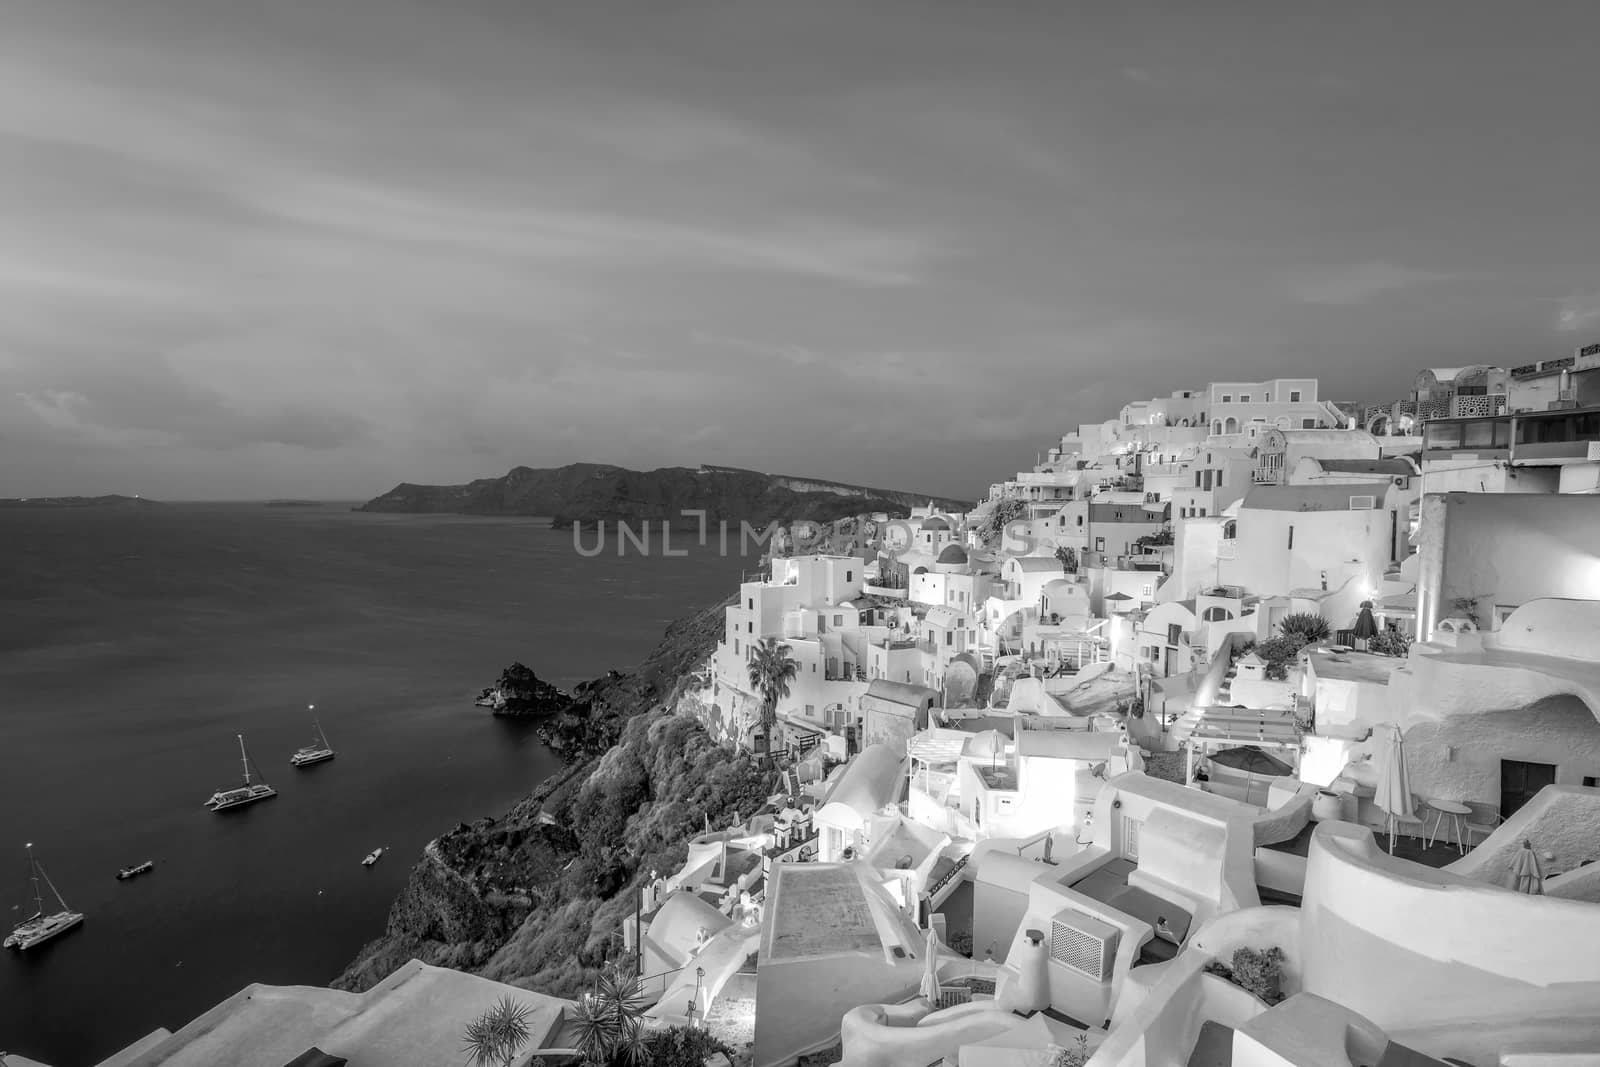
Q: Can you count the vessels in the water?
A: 5